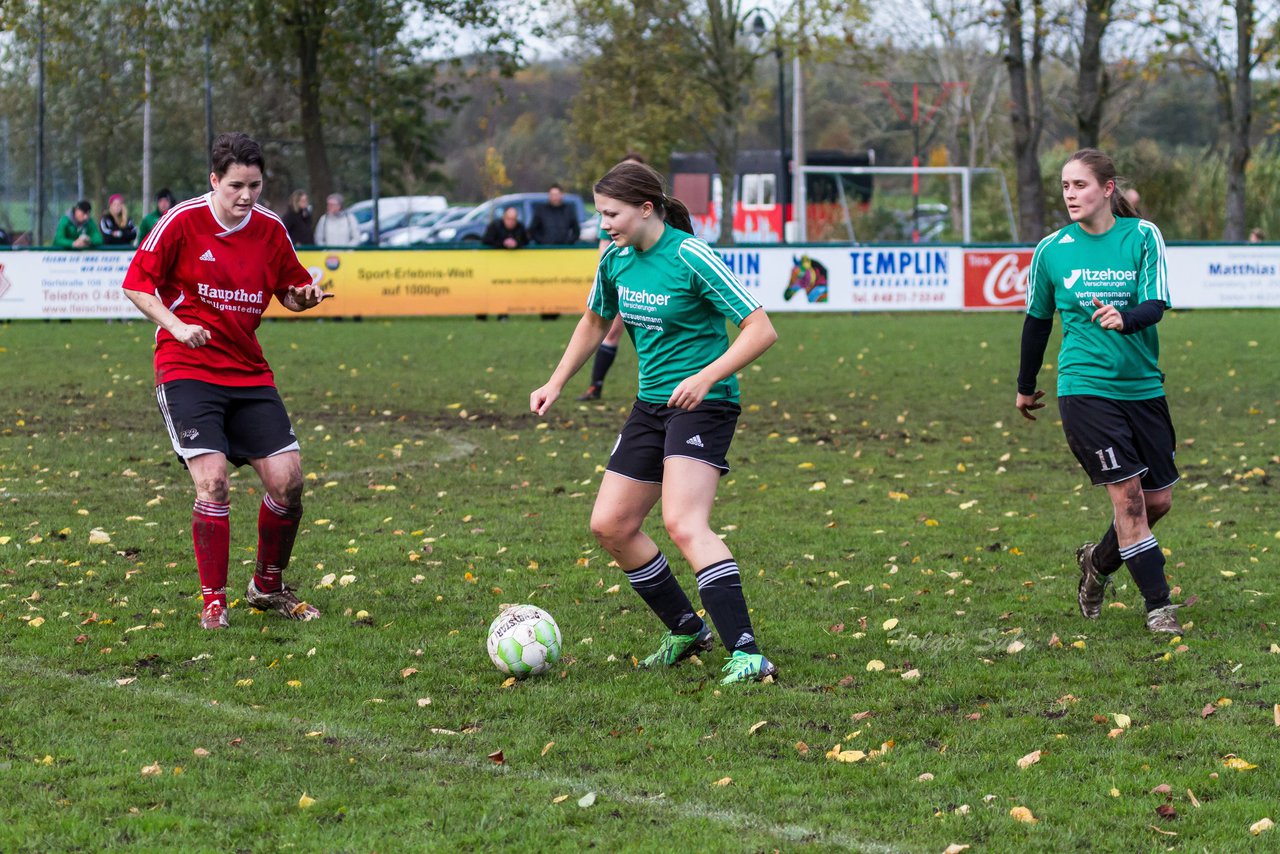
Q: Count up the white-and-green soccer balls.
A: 1